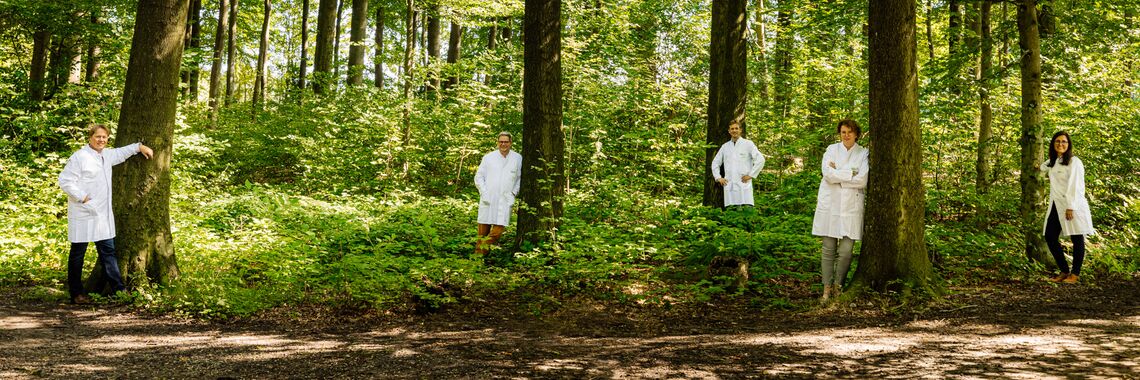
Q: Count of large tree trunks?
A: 4